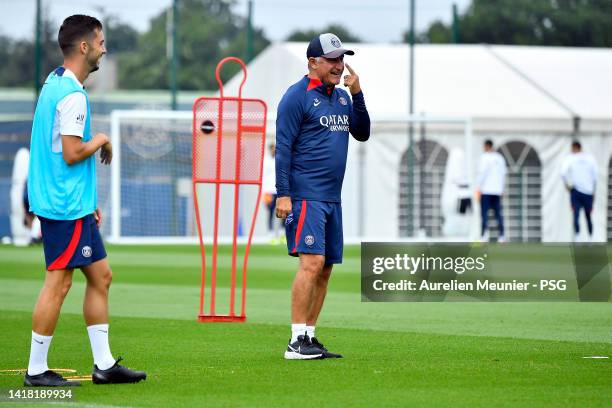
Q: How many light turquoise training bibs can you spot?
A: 1